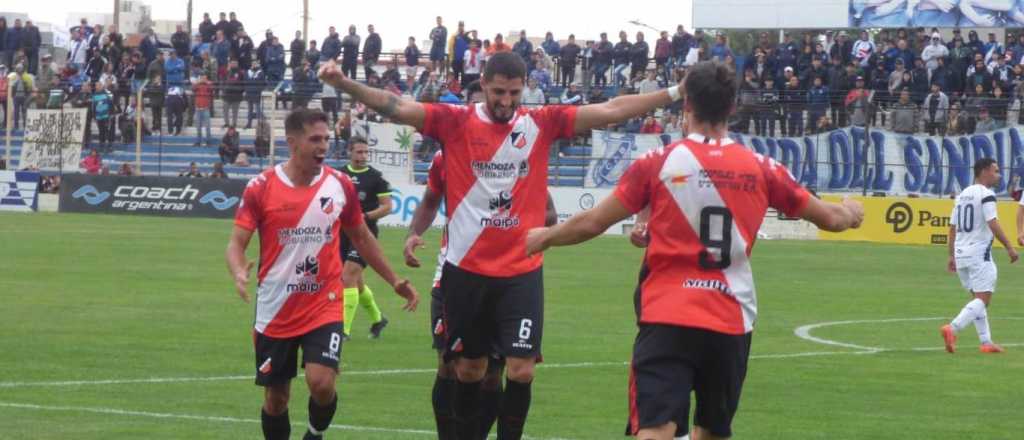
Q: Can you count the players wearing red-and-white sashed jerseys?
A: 4